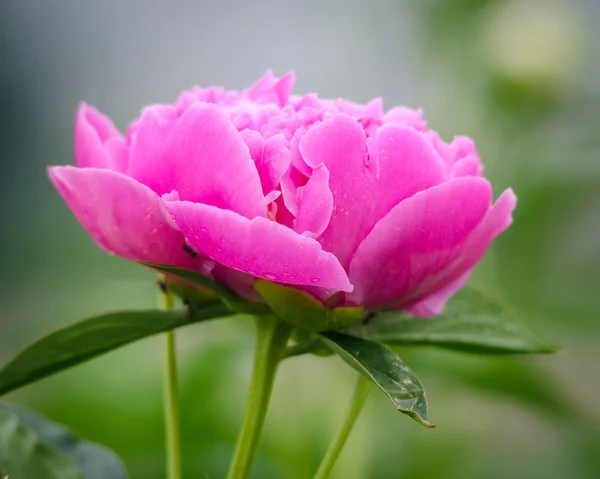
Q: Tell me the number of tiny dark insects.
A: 2